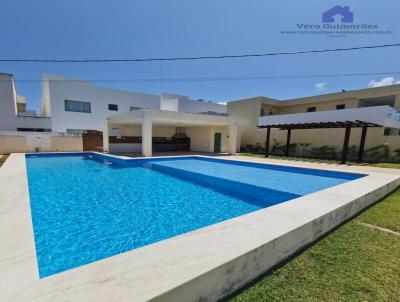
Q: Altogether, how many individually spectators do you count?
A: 0